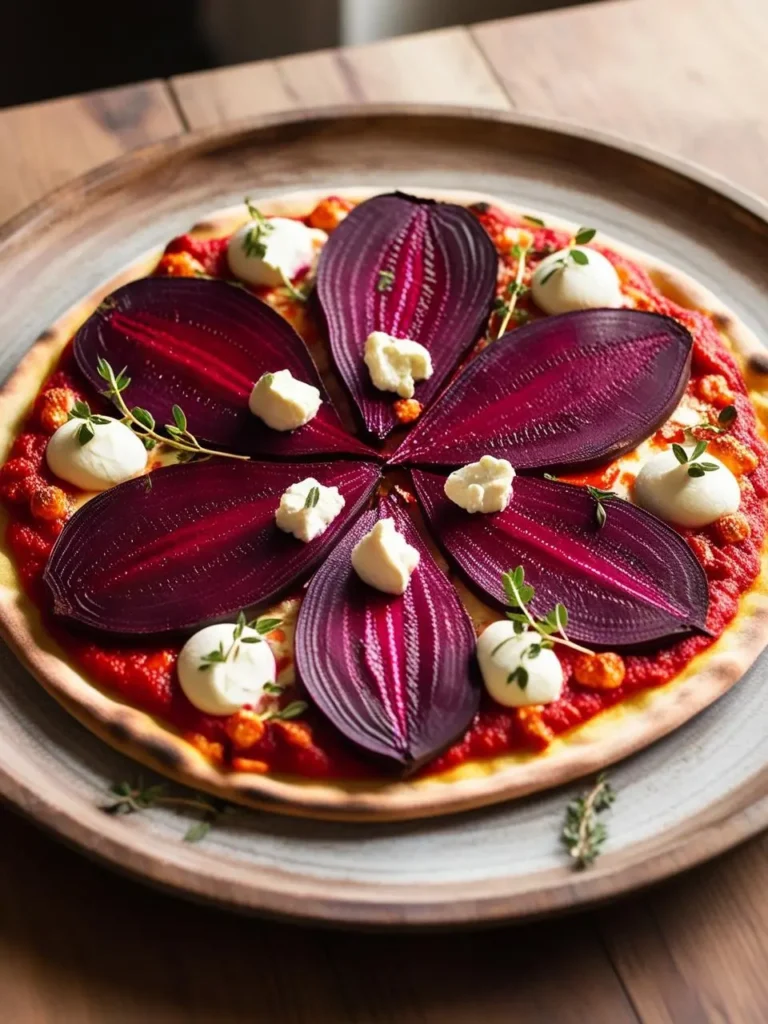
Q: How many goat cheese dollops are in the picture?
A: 11